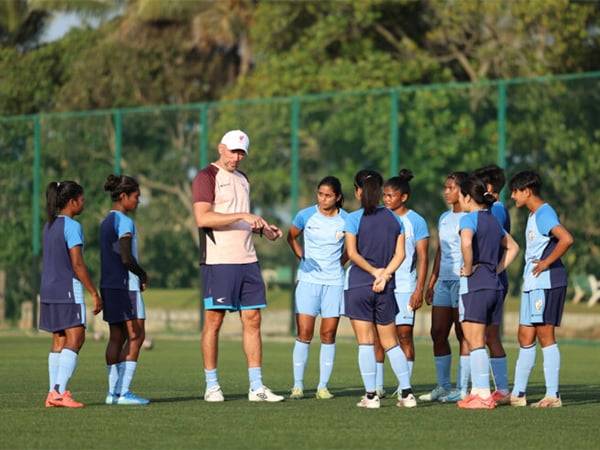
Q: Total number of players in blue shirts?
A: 9